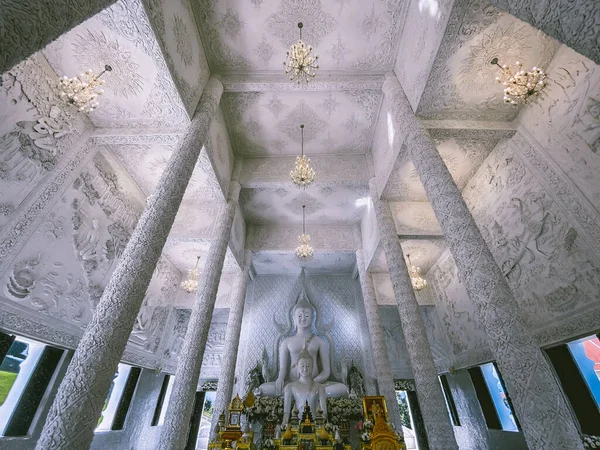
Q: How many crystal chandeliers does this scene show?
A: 7